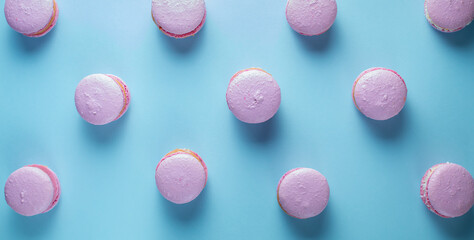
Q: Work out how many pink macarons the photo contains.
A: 11